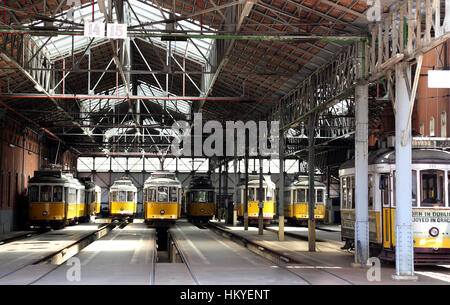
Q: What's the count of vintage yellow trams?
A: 8